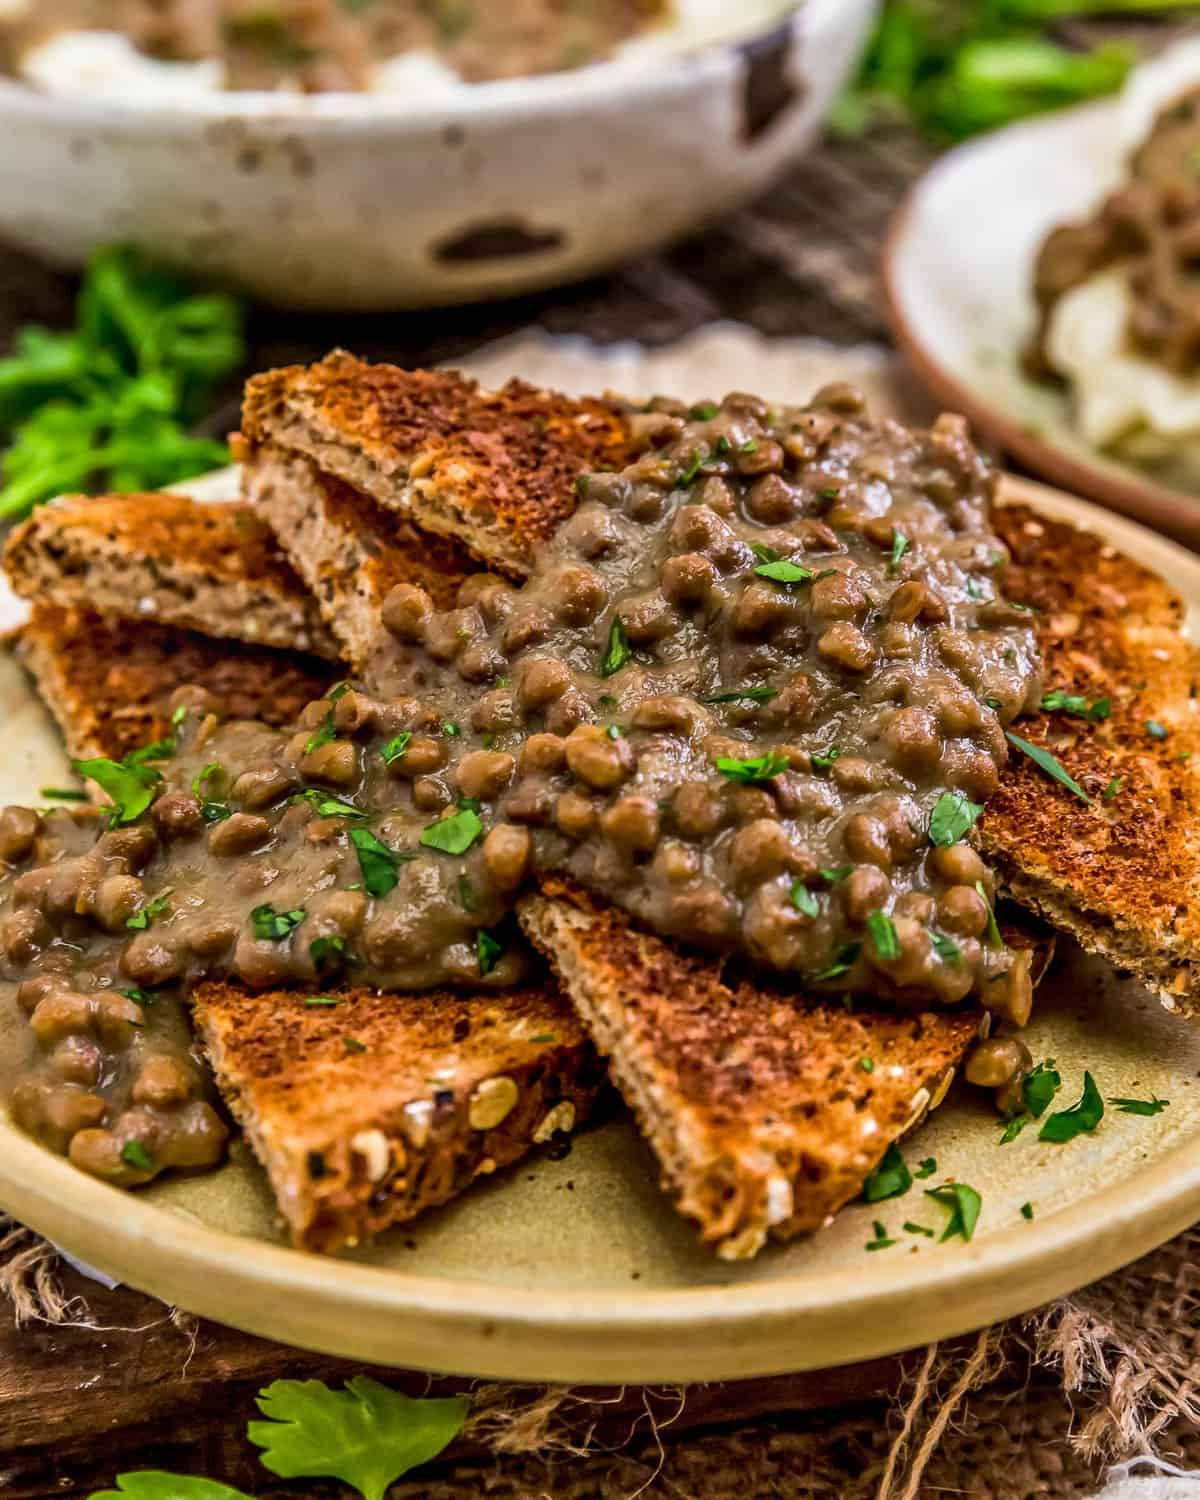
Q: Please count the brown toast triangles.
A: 7